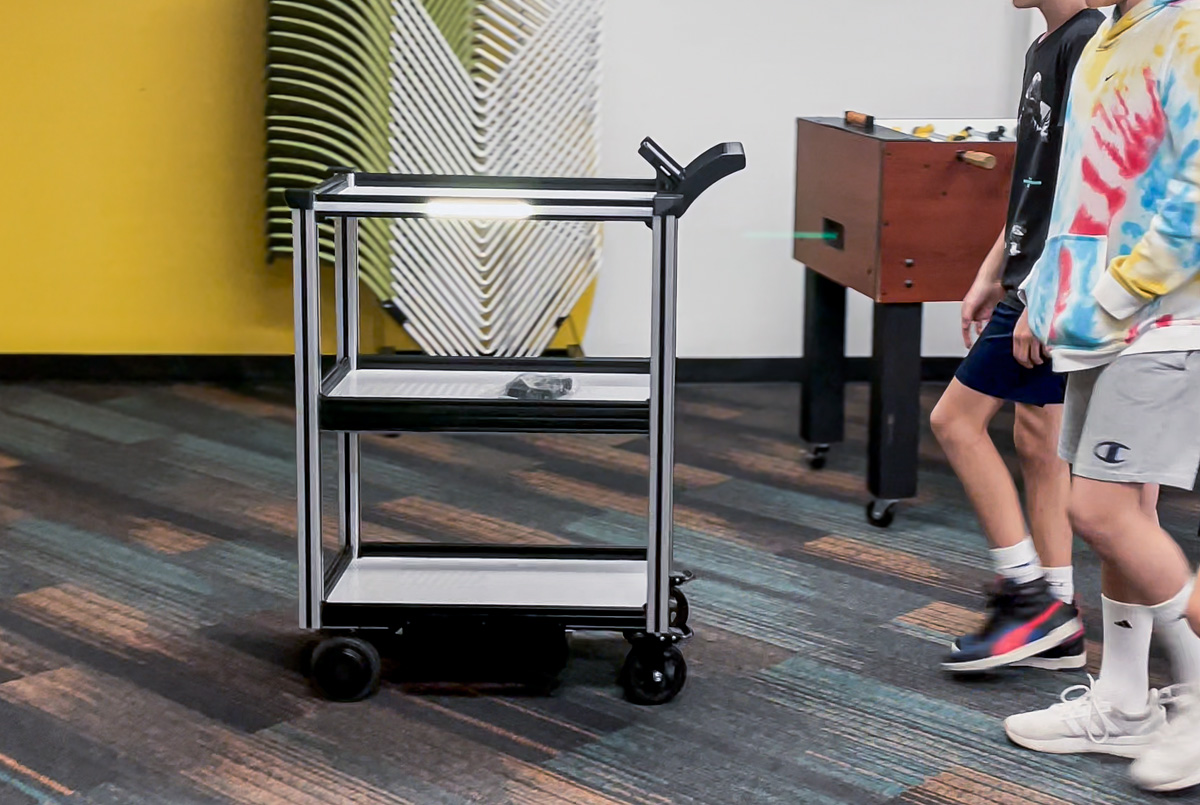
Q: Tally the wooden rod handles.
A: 1